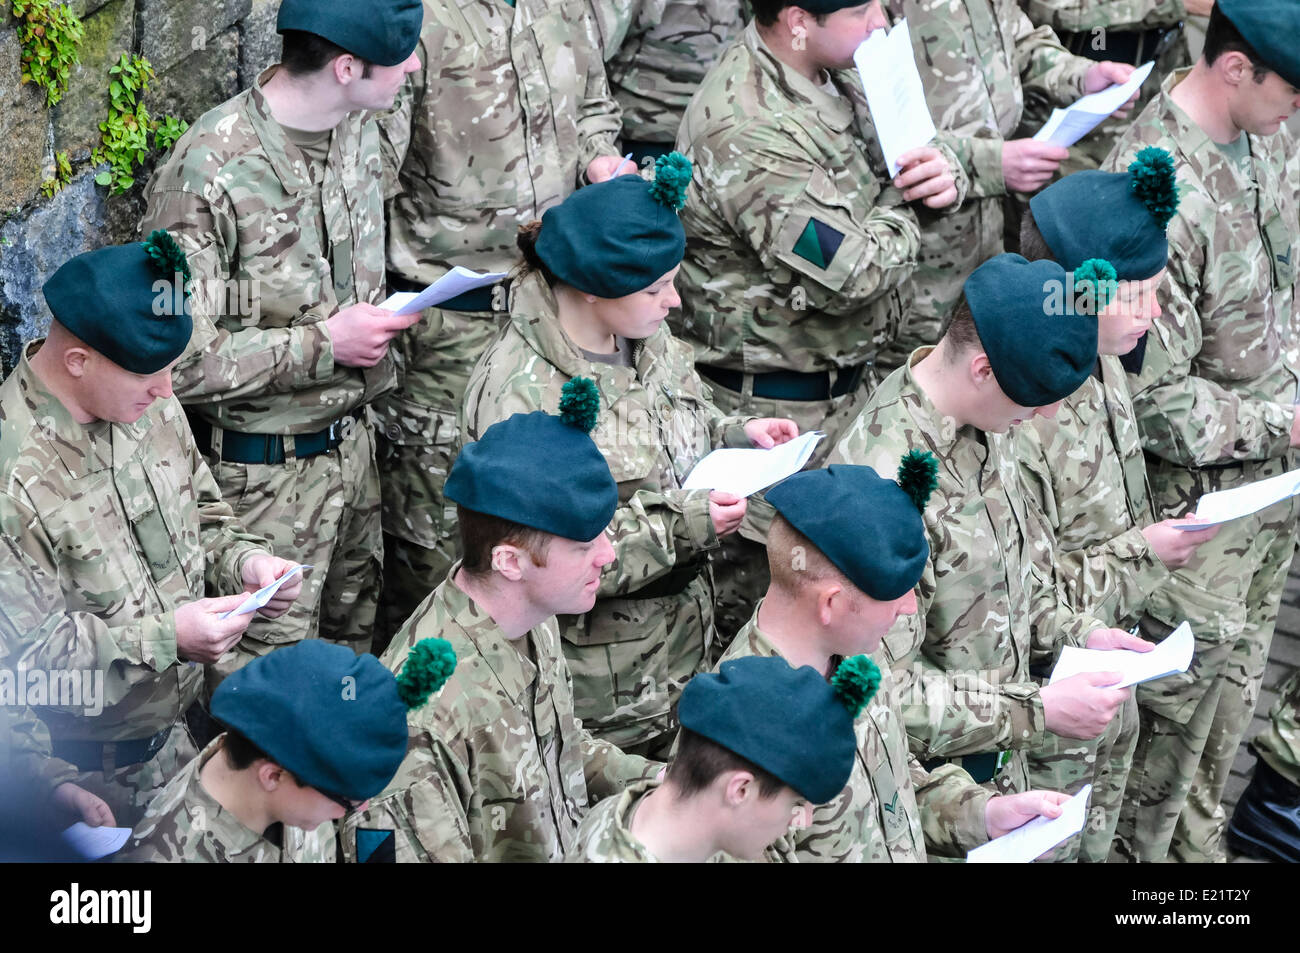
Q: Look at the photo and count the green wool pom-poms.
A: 8